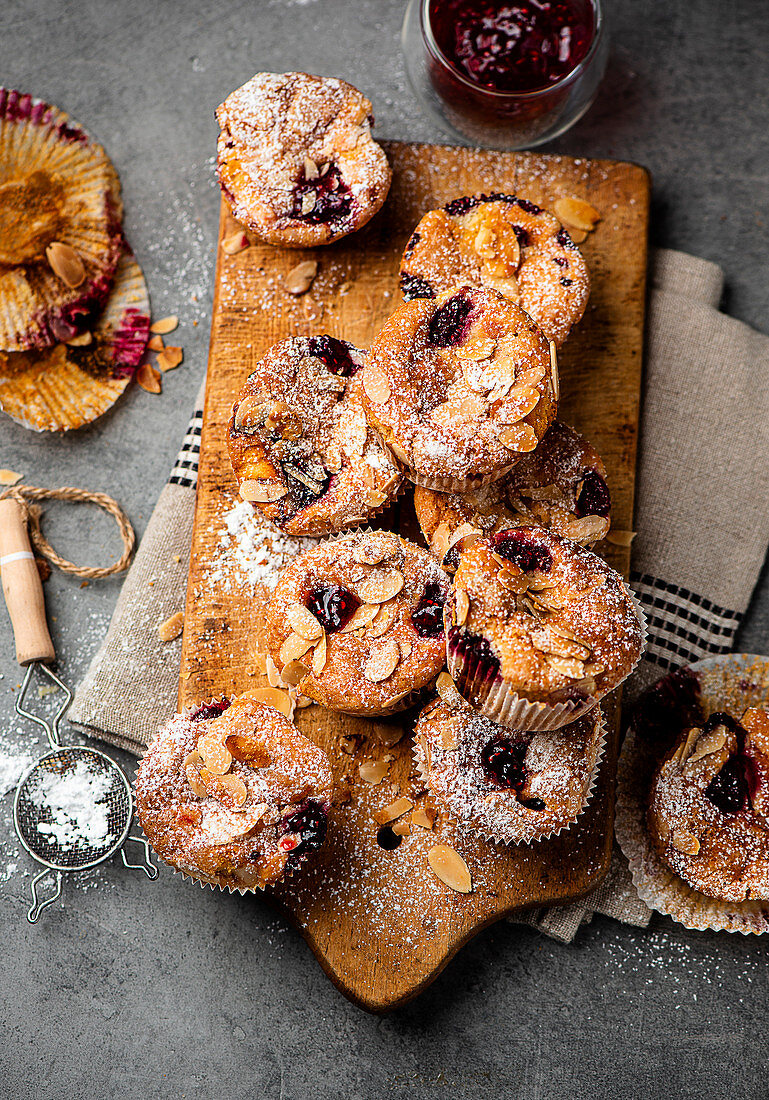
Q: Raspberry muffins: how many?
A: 10